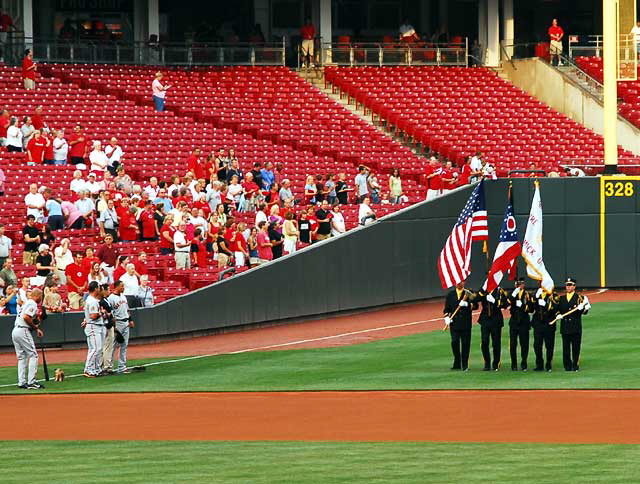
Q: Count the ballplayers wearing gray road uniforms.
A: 3